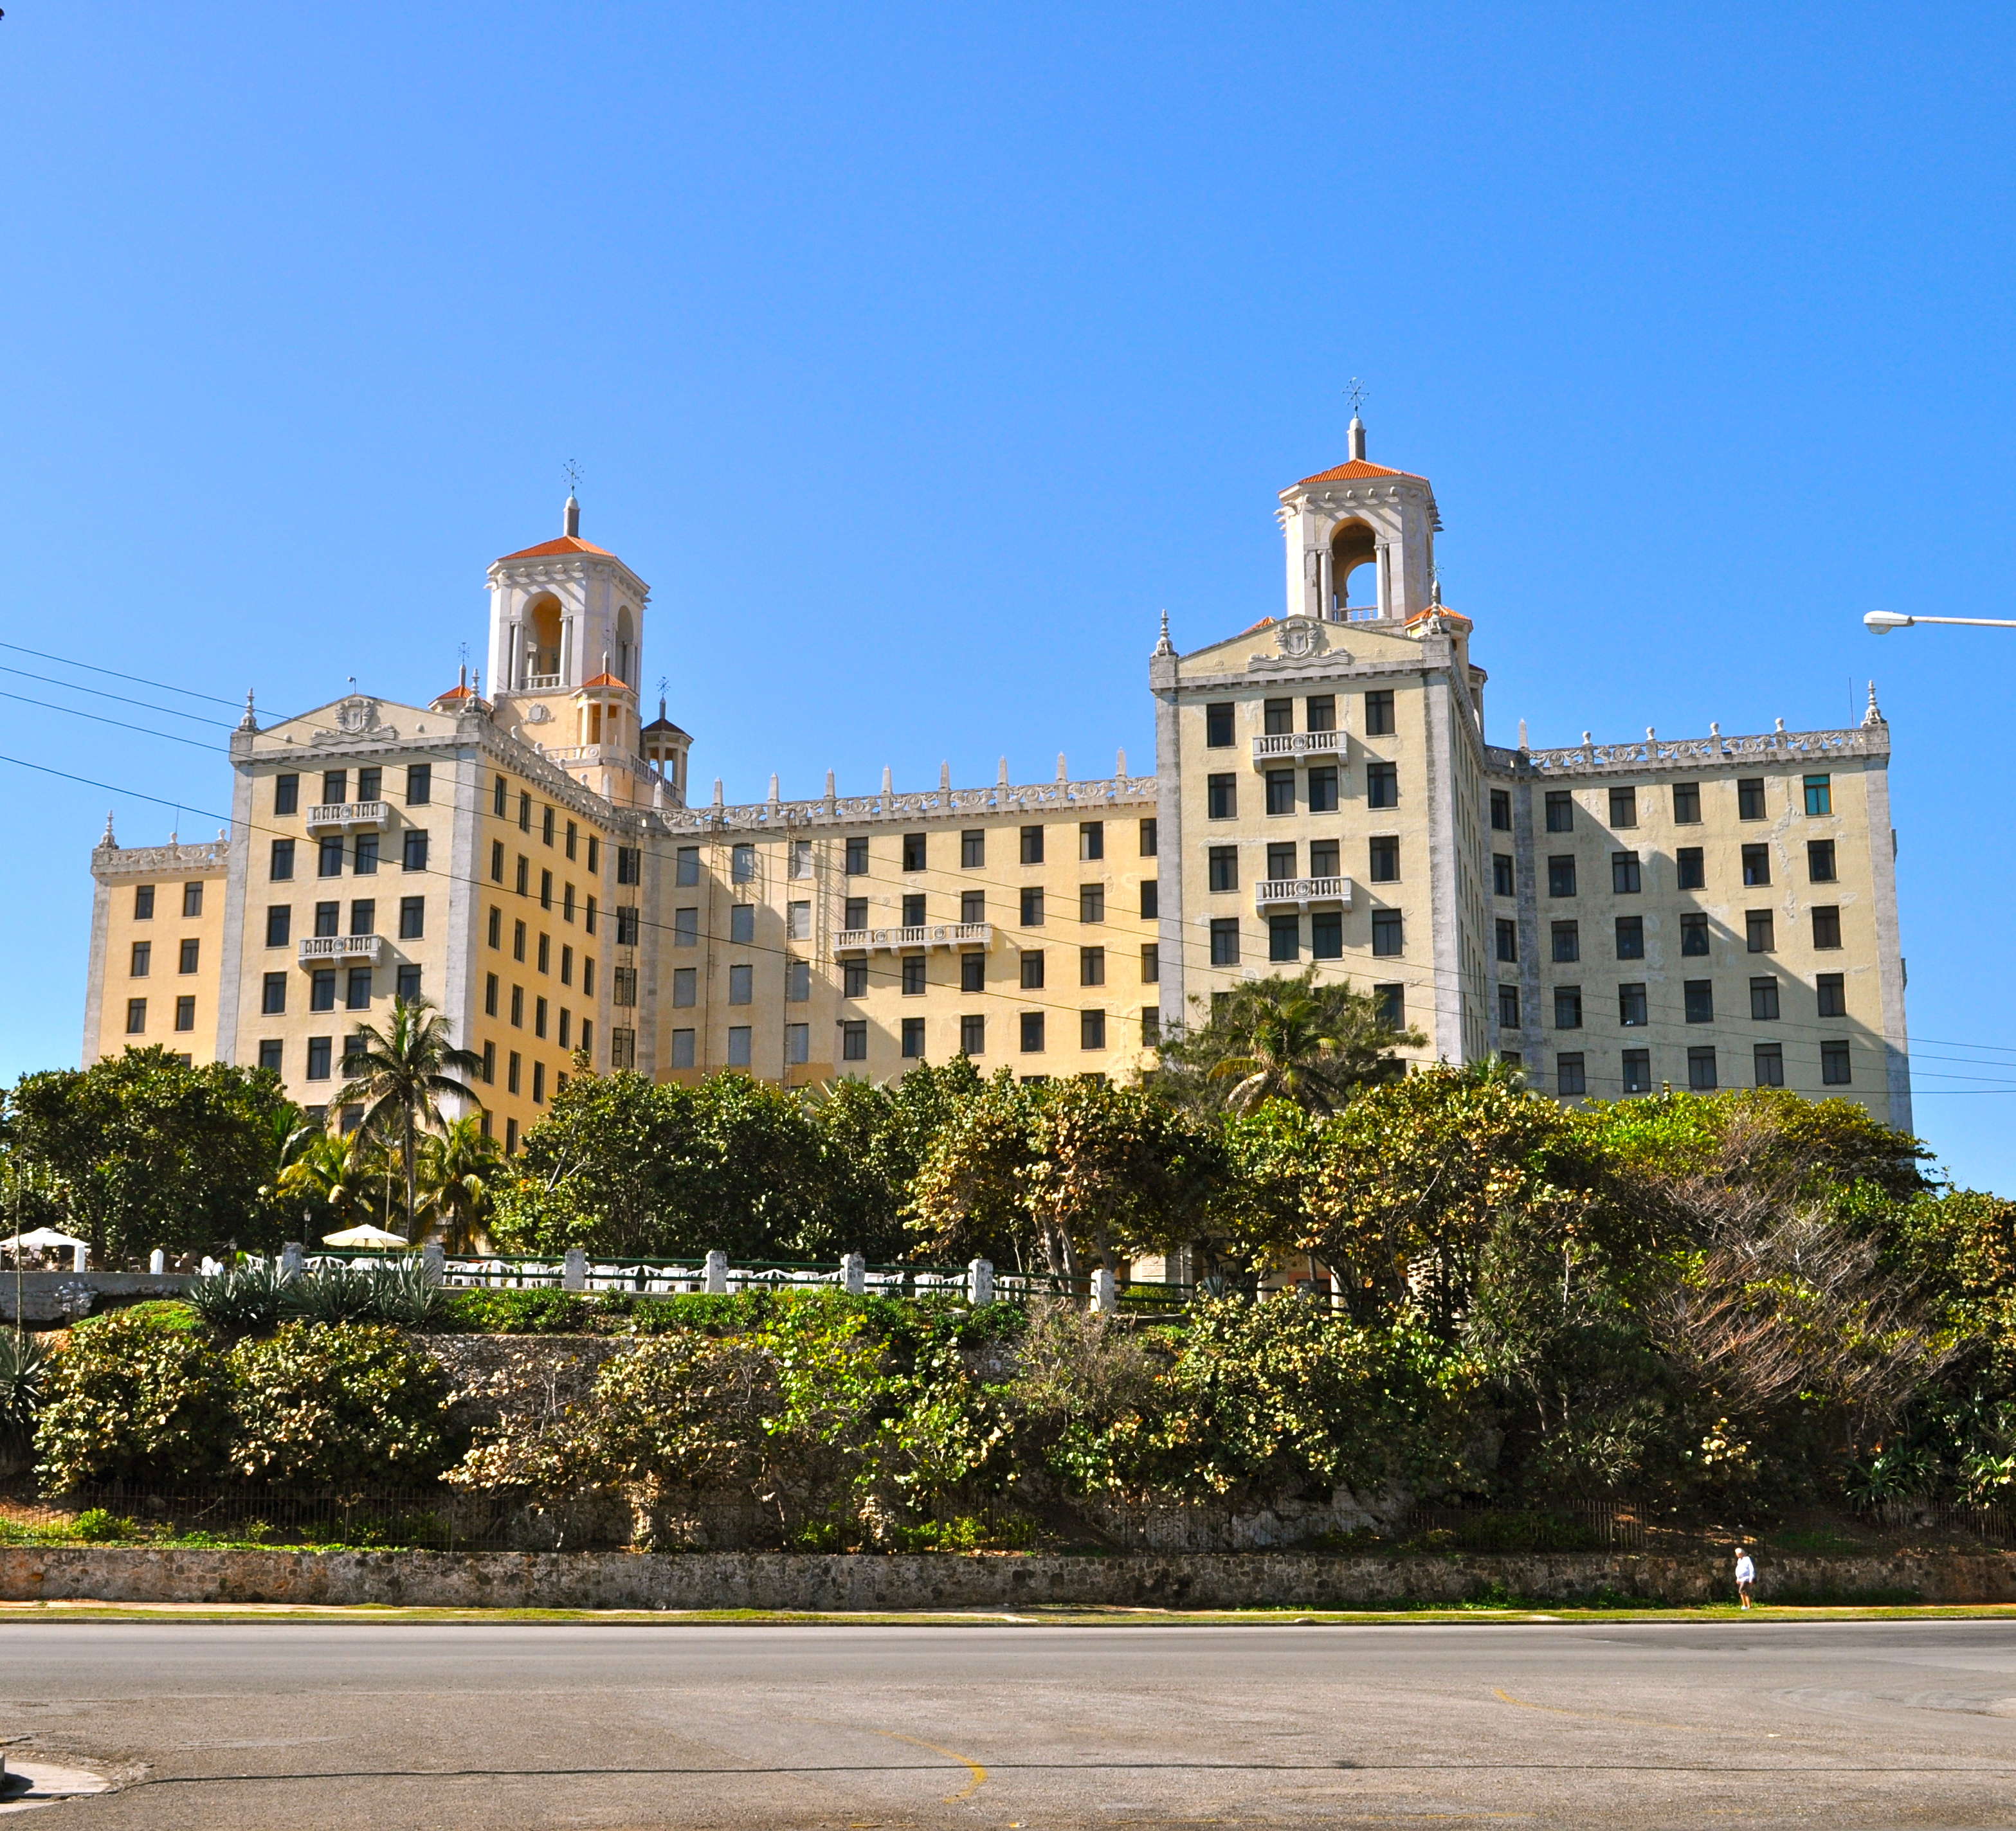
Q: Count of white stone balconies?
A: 5